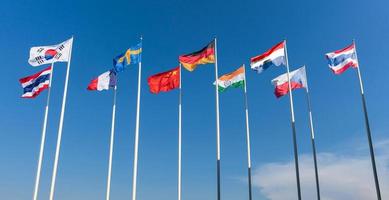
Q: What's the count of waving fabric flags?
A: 10